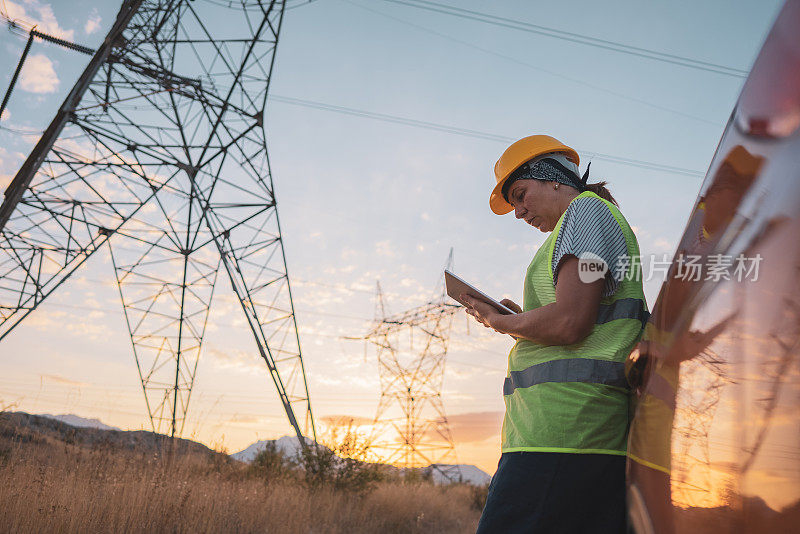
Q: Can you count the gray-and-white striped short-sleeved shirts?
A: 1